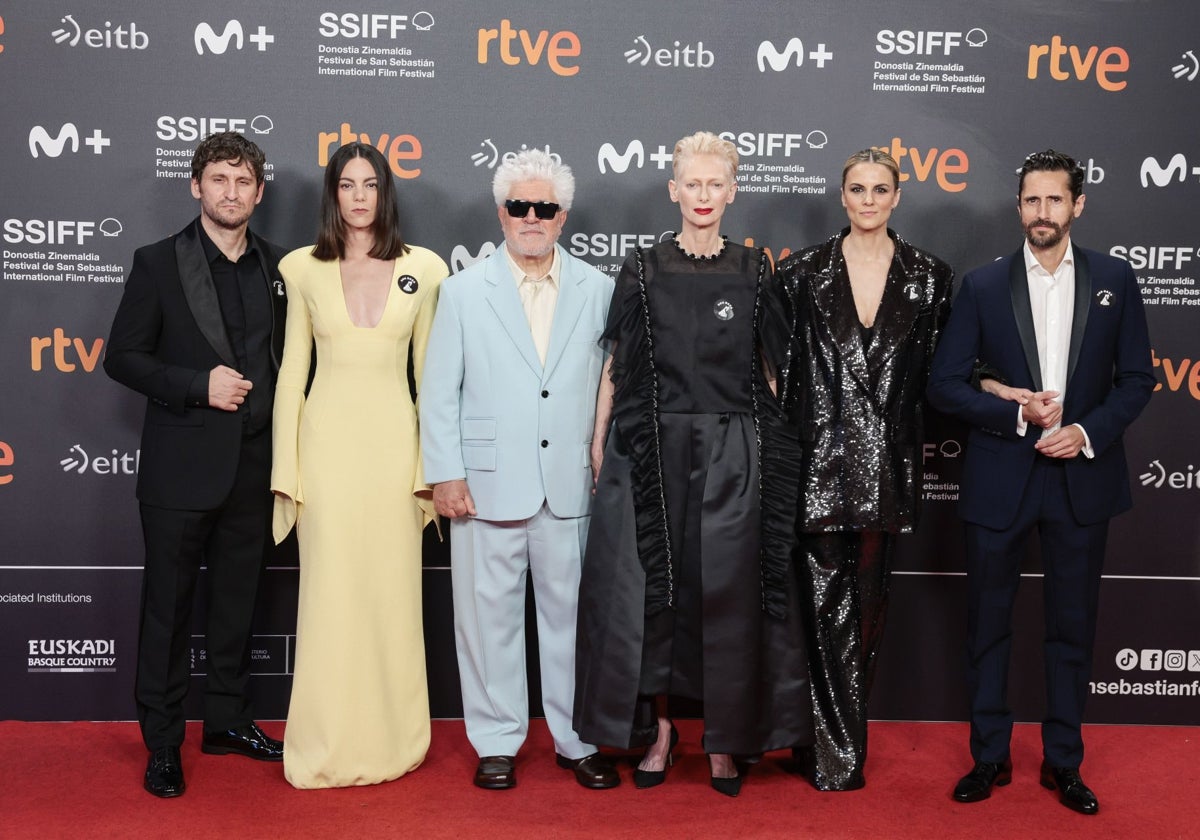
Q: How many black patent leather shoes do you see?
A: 4